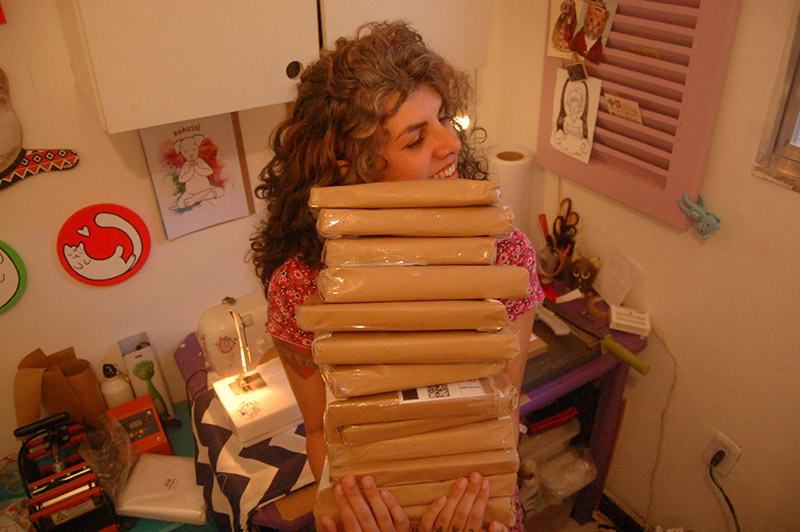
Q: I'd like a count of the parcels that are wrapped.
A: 13